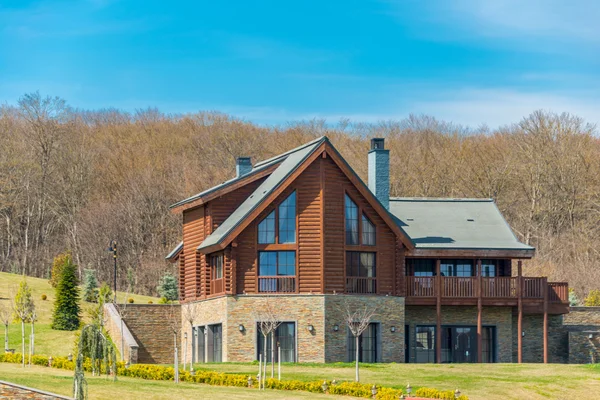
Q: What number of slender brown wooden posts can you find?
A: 4